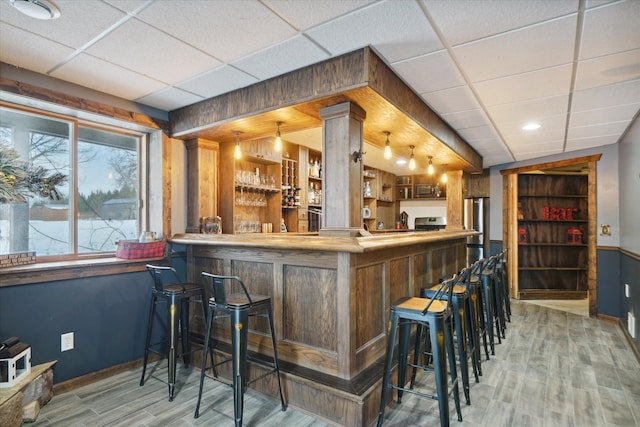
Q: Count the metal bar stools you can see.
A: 8